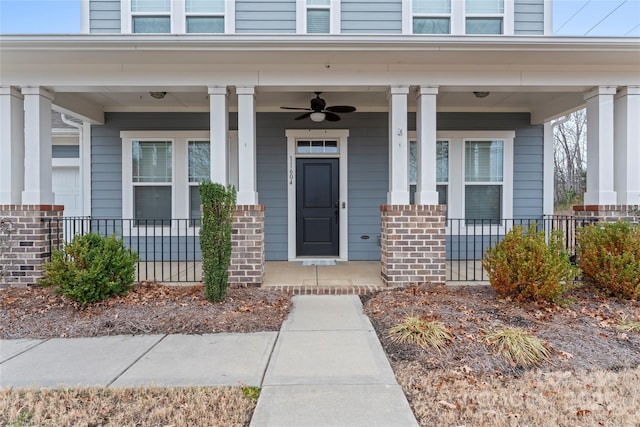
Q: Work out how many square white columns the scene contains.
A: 8